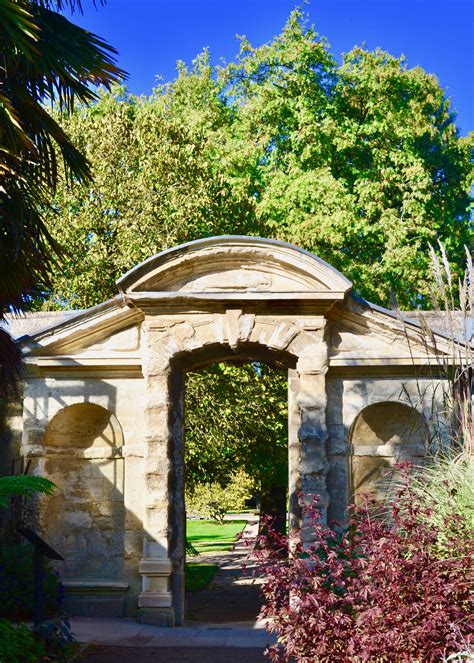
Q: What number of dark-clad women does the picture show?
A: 0